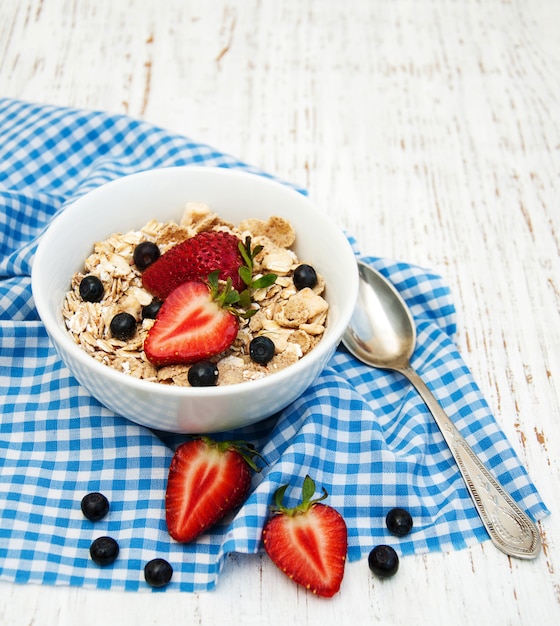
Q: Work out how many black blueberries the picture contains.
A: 12